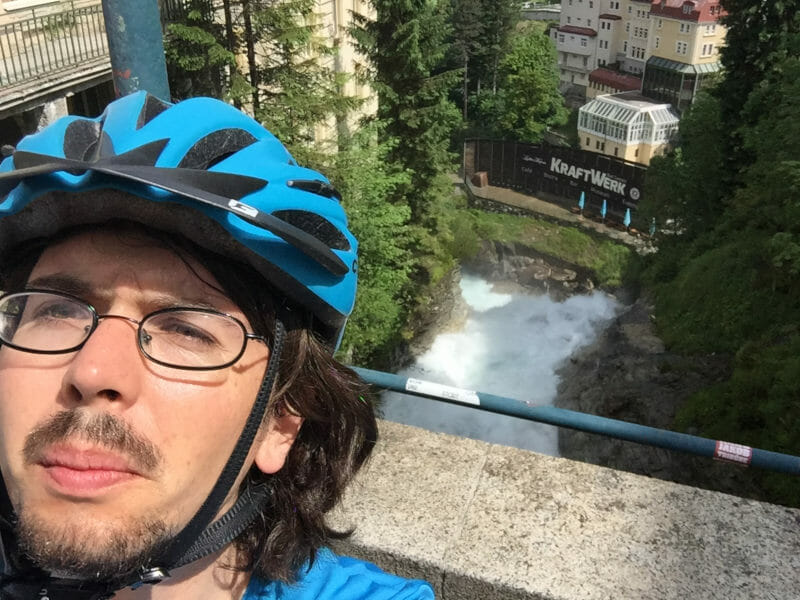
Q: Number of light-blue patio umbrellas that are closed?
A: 4